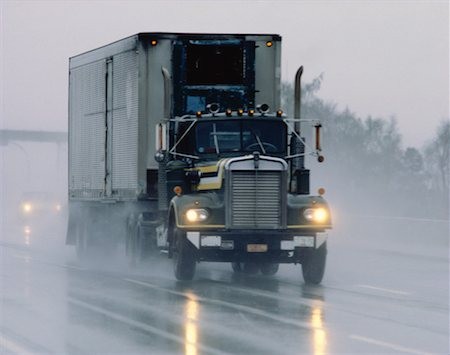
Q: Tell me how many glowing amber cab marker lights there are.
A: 5